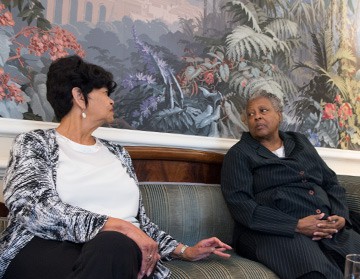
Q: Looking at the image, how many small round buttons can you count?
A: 4